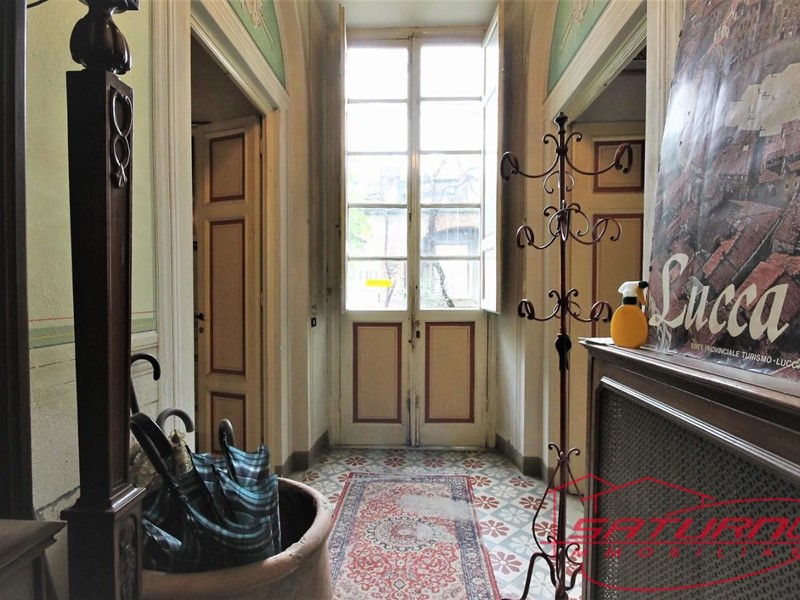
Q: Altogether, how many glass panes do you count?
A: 10